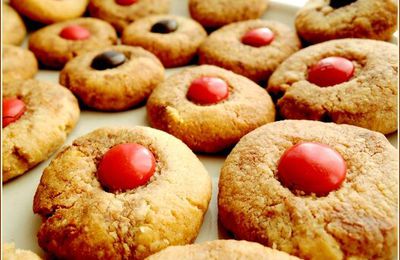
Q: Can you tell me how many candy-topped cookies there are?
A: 11